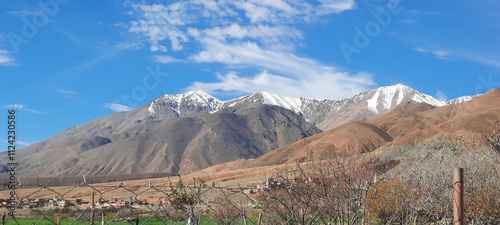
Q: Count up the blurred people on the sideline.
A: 0